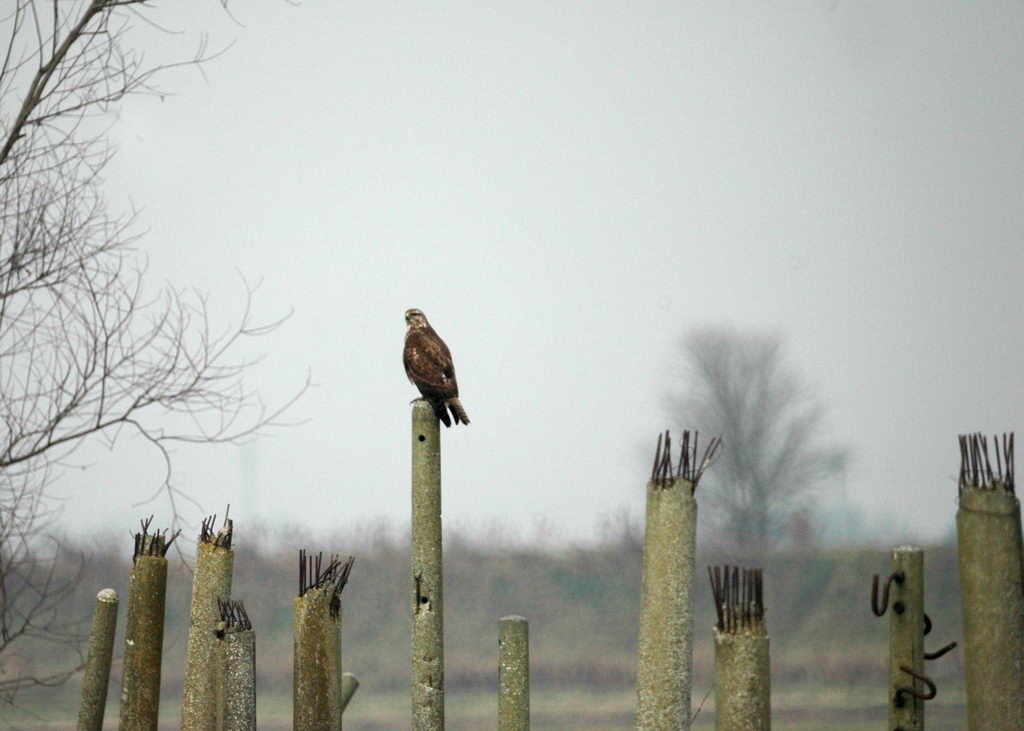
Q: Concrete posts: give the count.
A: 12